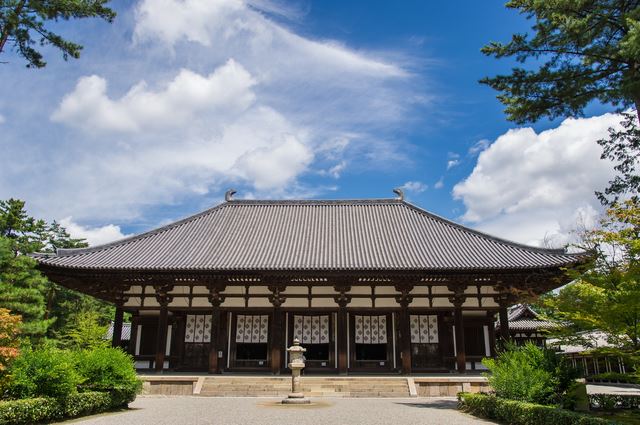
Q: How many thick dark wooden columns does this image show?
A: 8